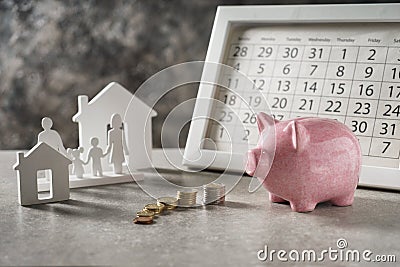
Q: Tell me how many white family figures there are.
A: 4